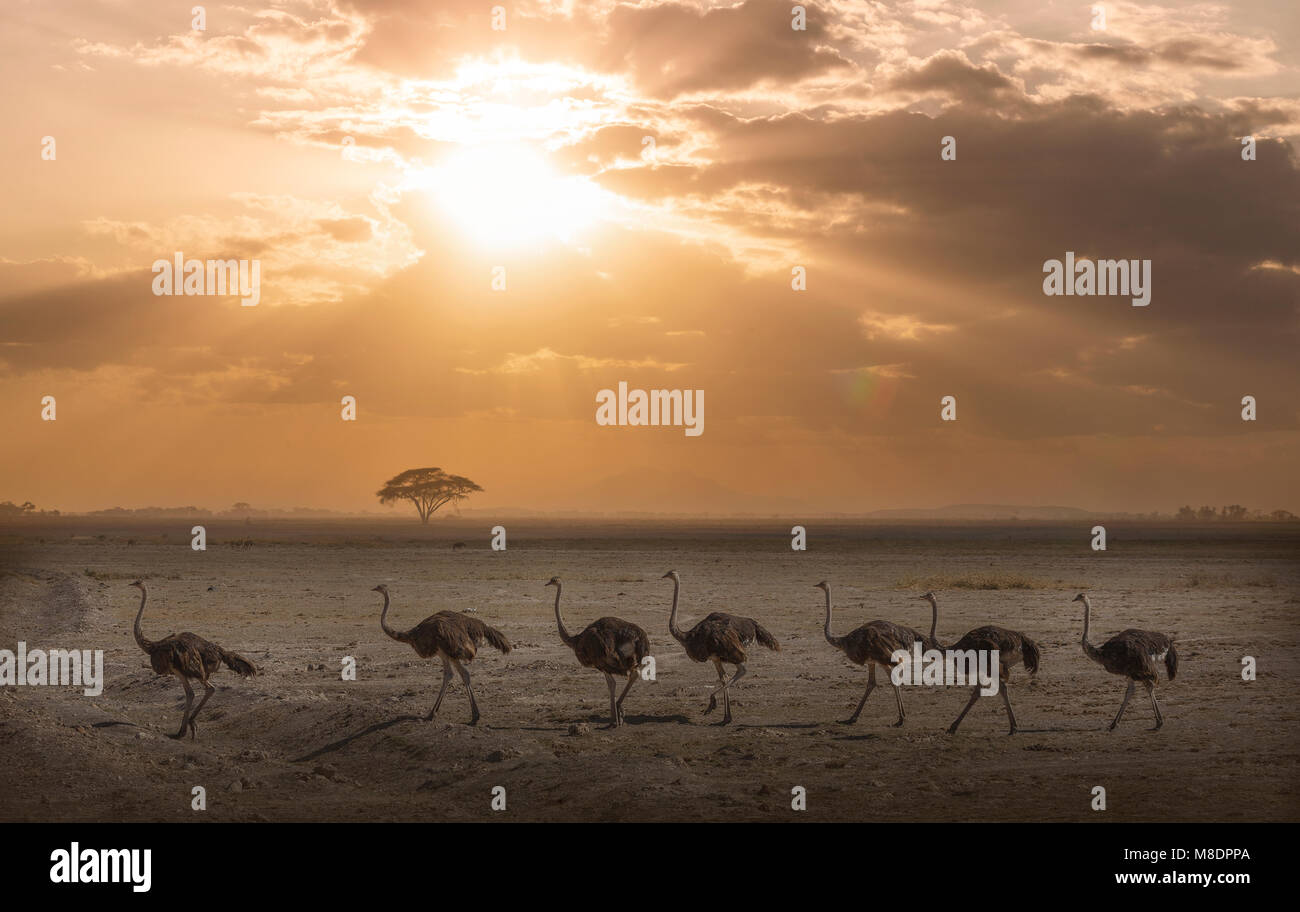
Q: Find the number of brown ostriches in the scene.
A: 7